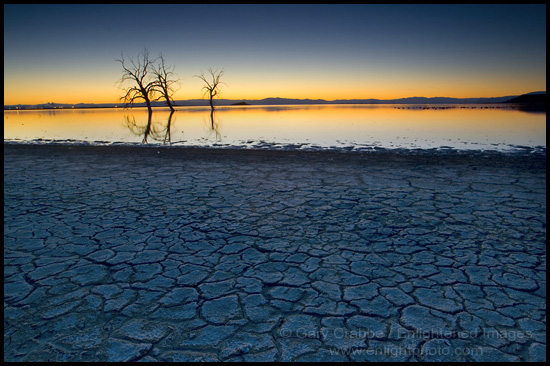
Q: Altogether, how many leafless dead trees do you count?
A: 3